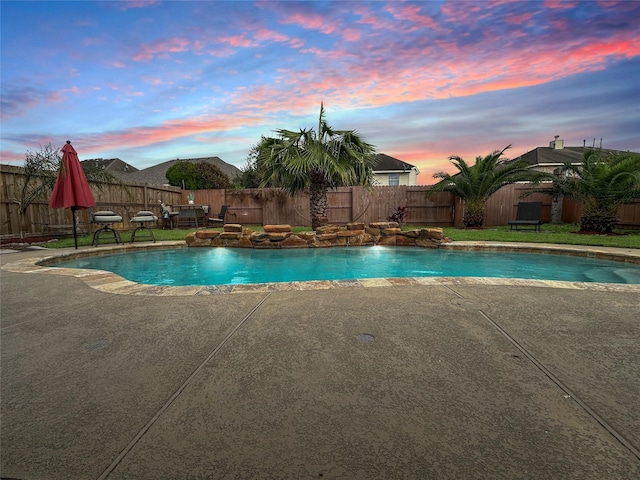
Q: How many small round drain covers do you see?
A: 2